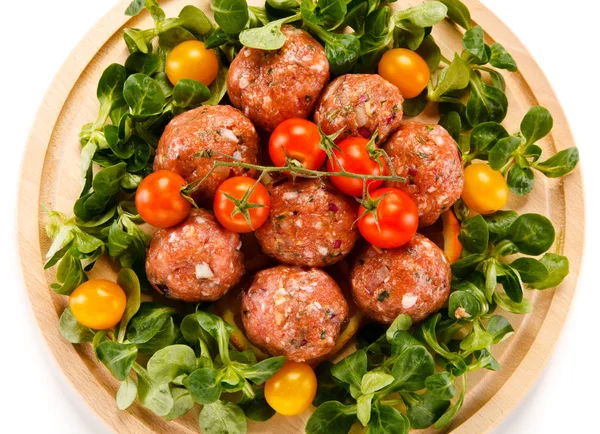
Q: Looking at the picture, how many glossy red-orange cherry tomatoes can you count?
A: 5